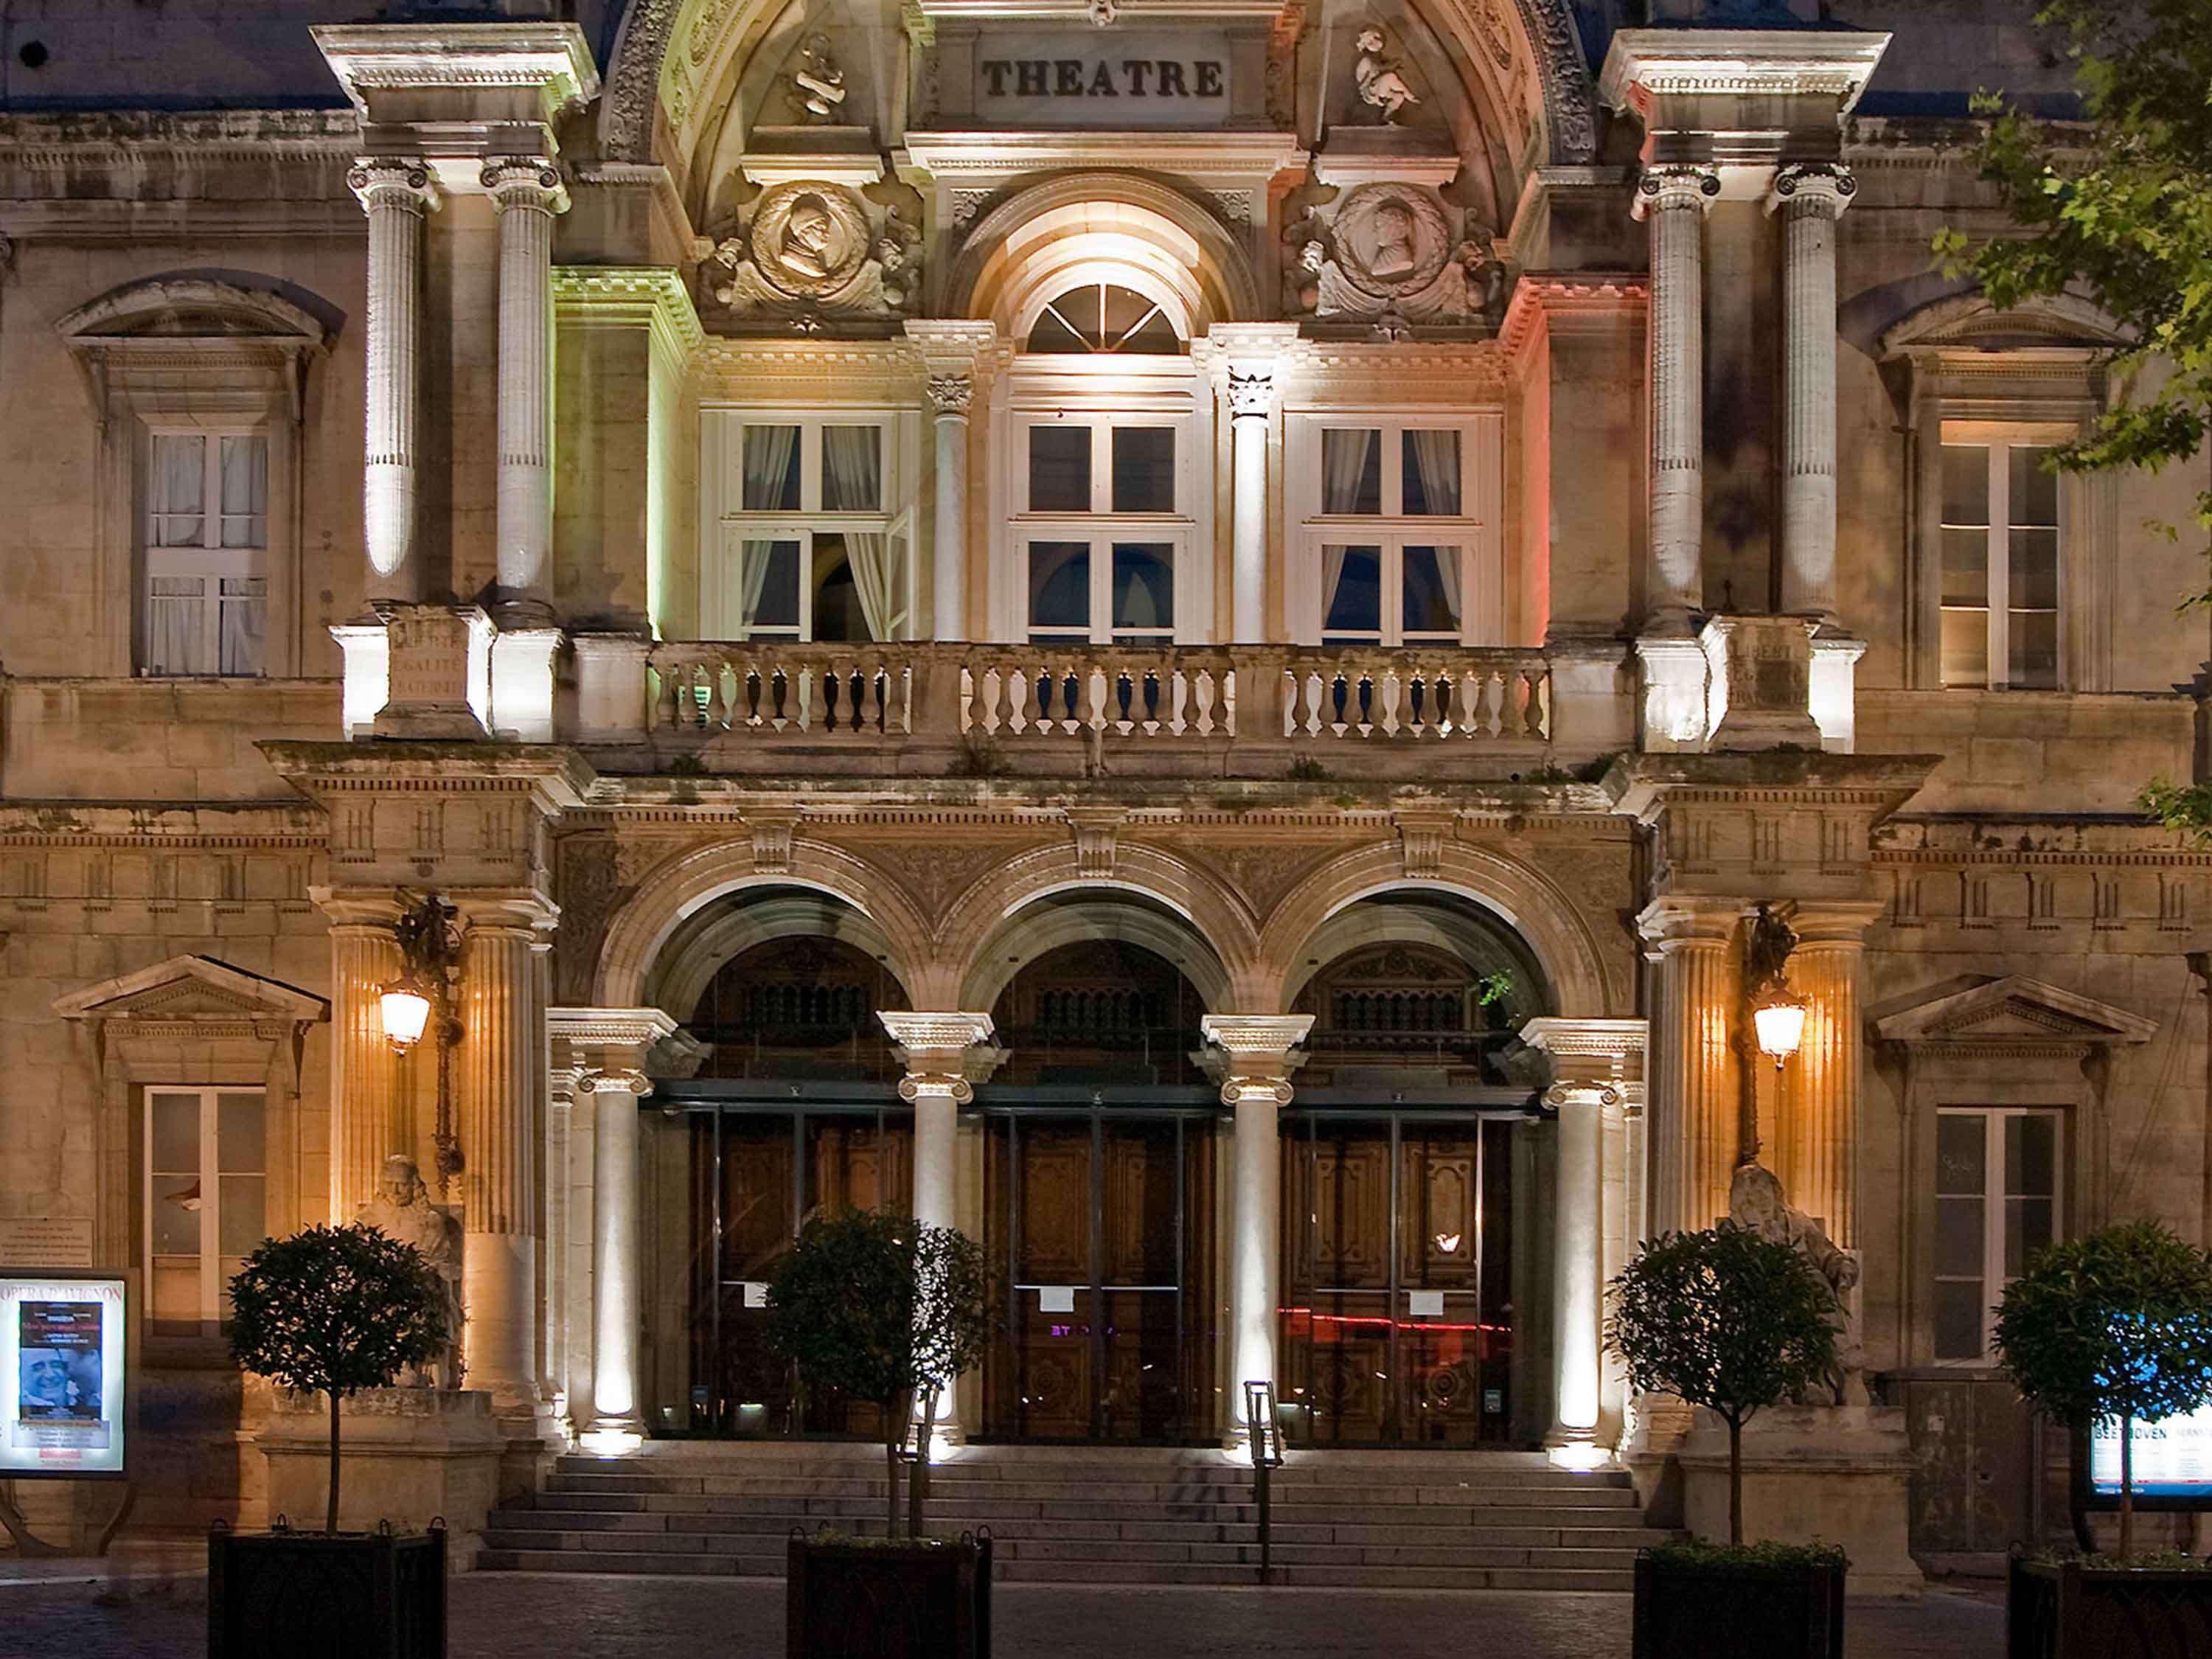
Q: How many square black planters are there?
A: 4